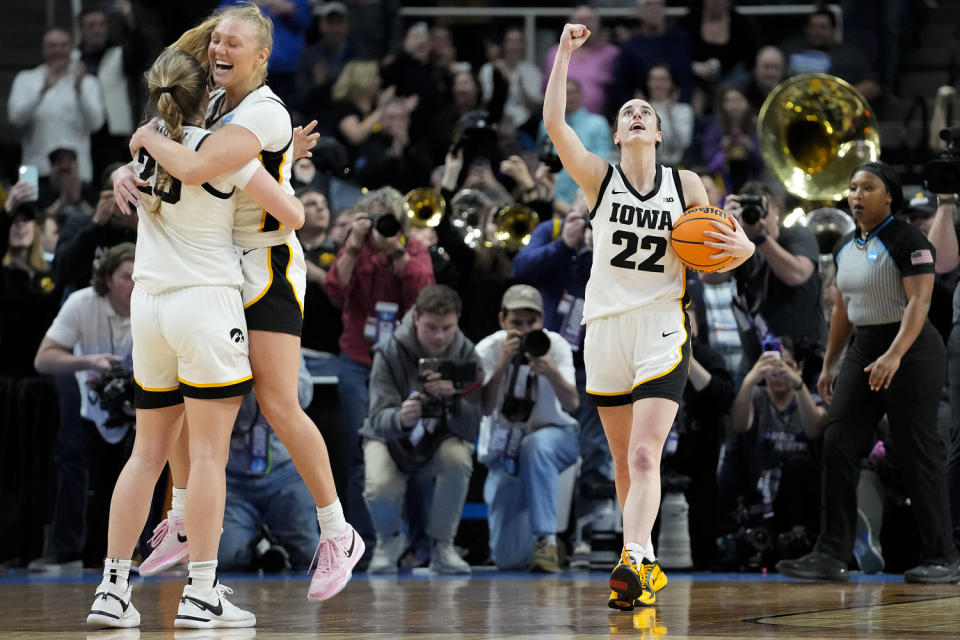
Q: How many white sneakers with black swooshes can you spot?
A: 2